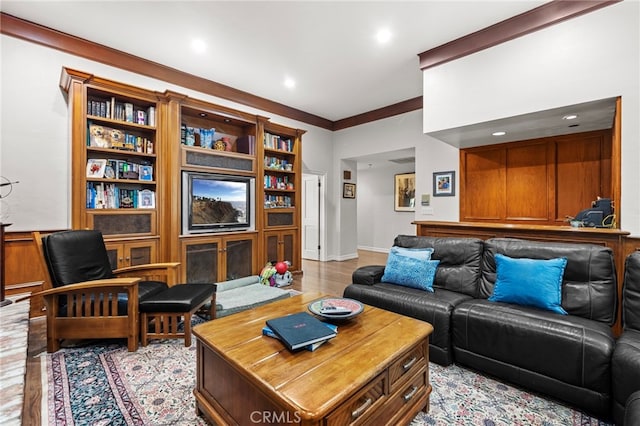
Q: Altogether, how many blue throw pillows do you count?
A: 3